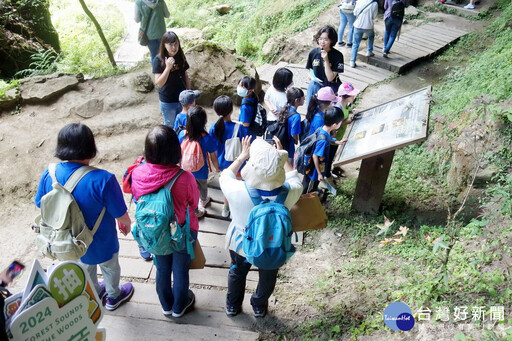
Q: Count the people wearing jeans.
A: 7